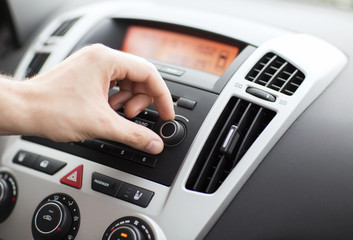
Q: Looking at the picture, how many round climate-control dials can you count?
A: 3